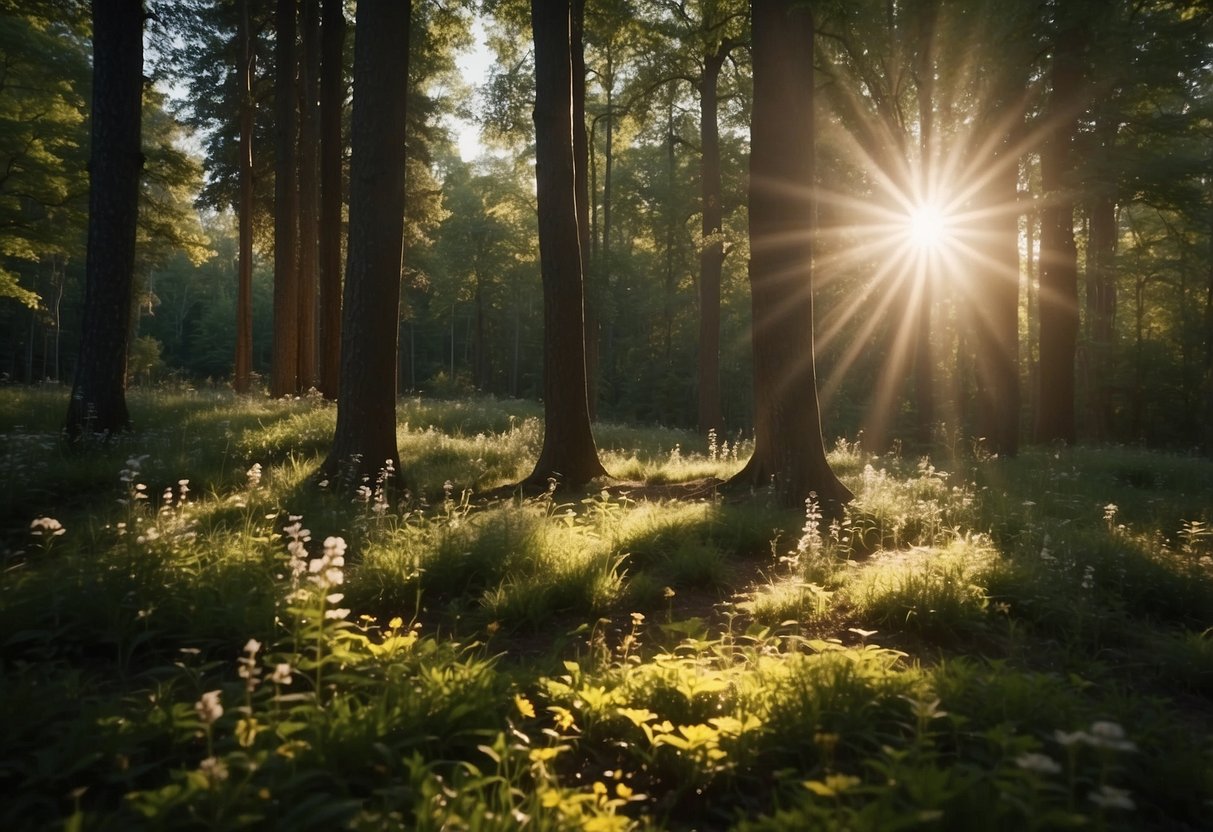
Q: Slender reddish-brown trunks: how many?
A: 4